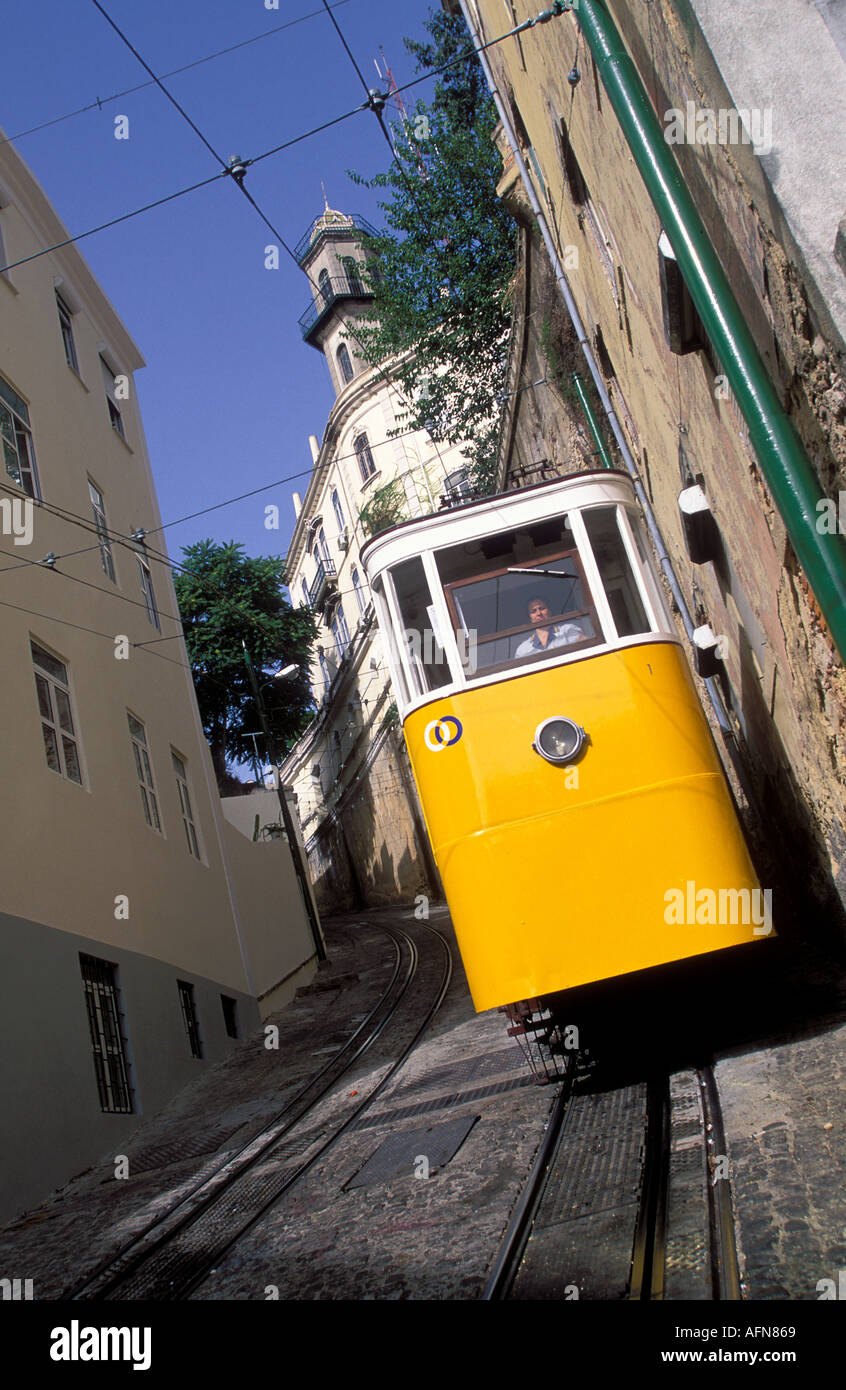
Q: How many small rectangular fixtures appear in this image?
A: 3